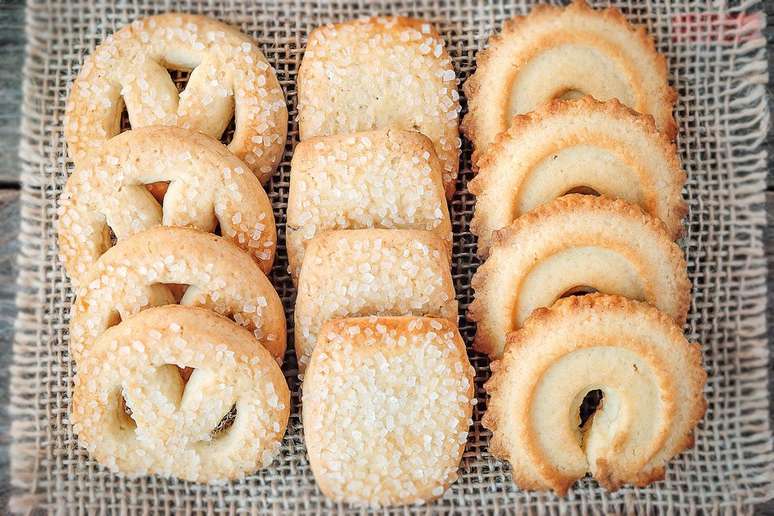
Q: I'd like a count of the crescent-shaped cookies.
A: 4